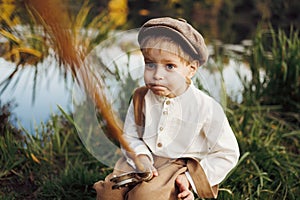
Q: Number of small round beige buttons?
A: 4